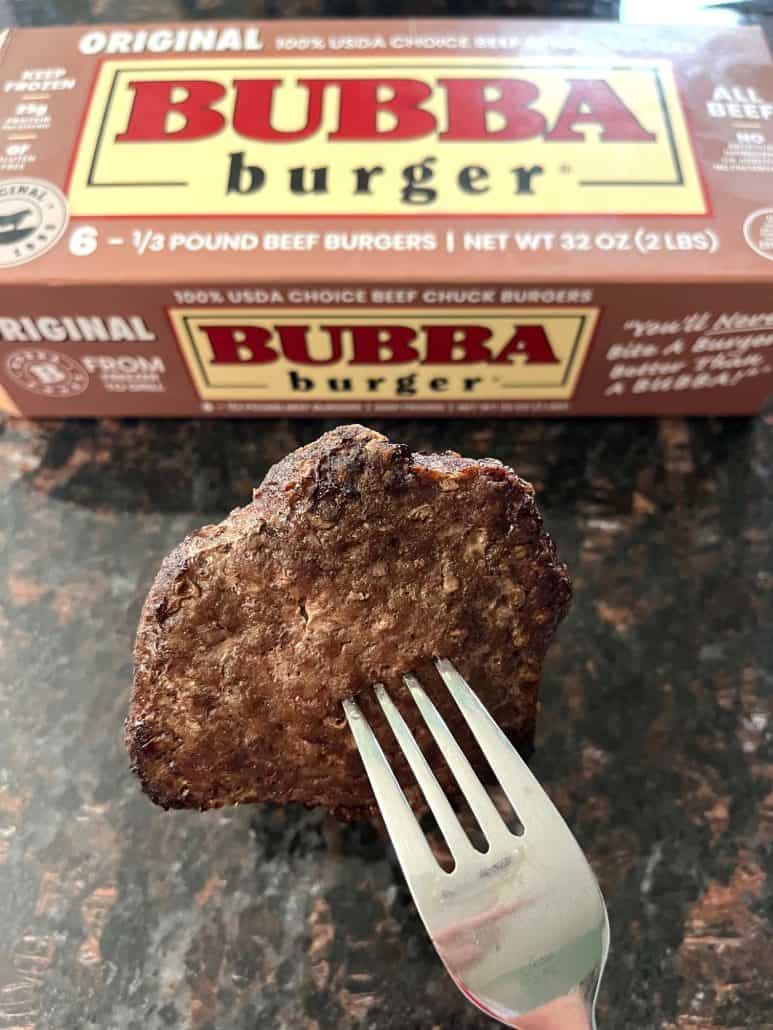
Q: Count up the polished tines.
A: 4